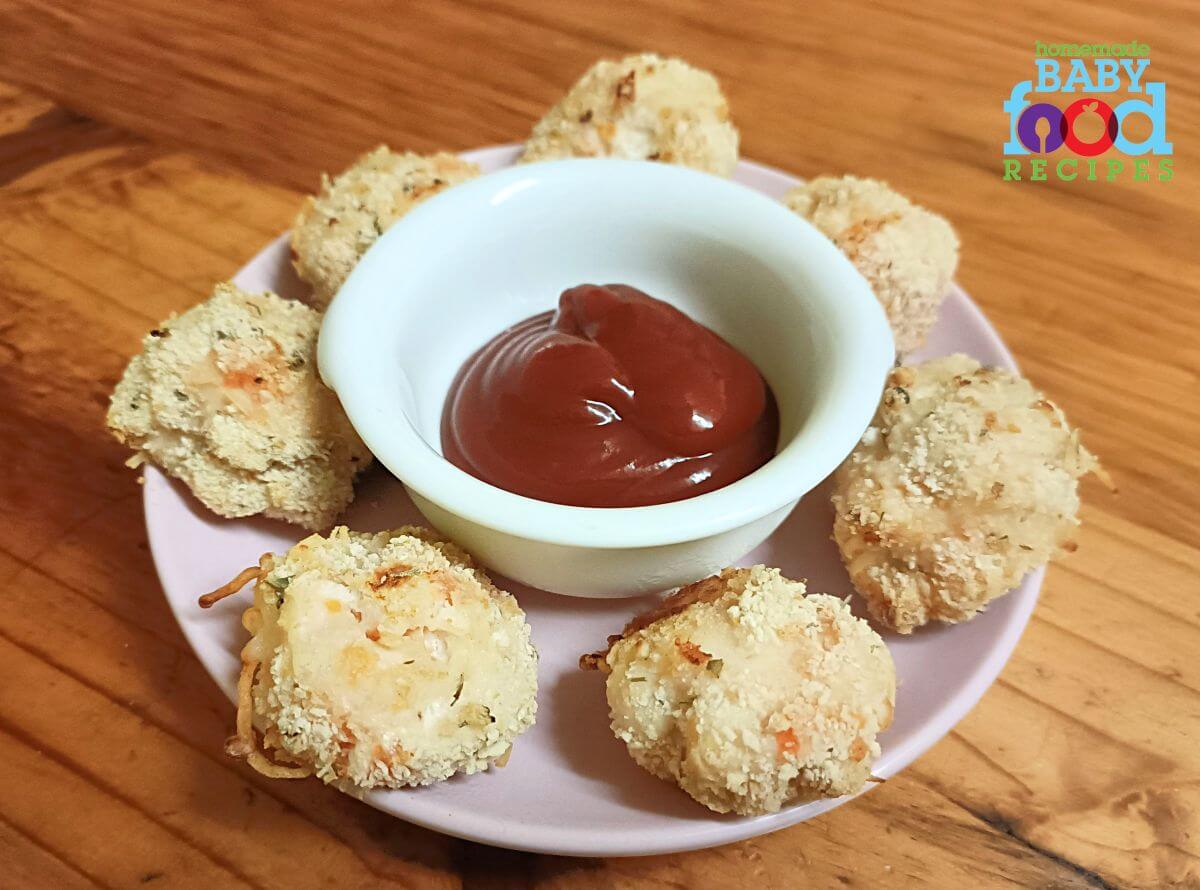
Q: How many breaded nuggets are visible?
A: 7